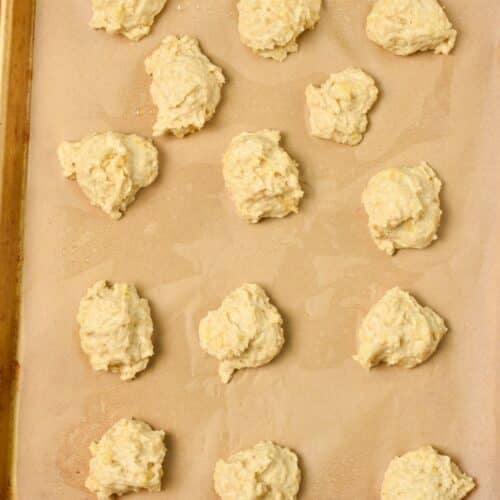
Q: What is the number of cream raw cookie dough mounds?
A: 14